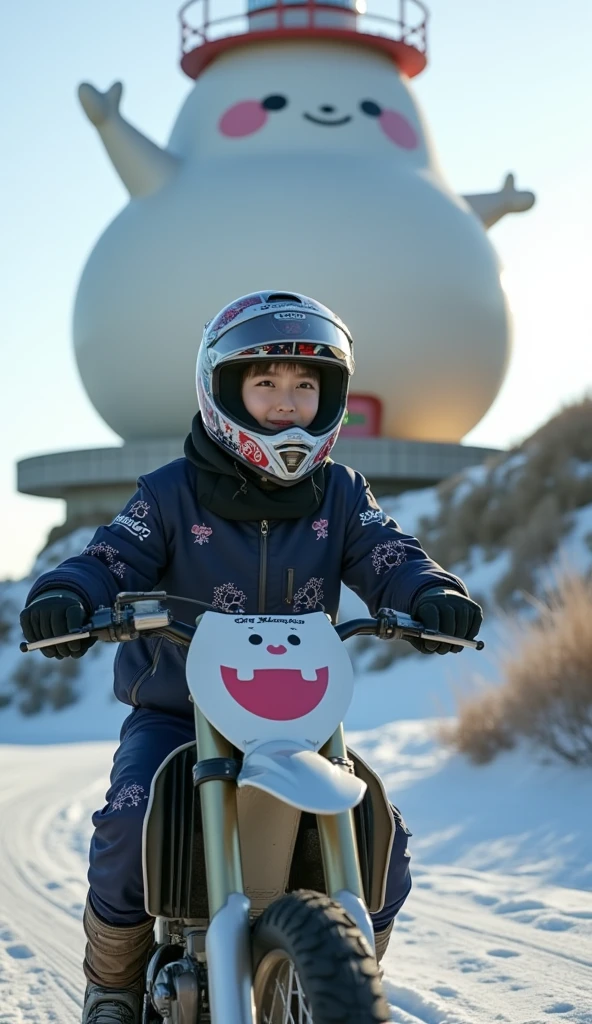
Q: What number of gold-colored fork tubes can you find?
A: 2